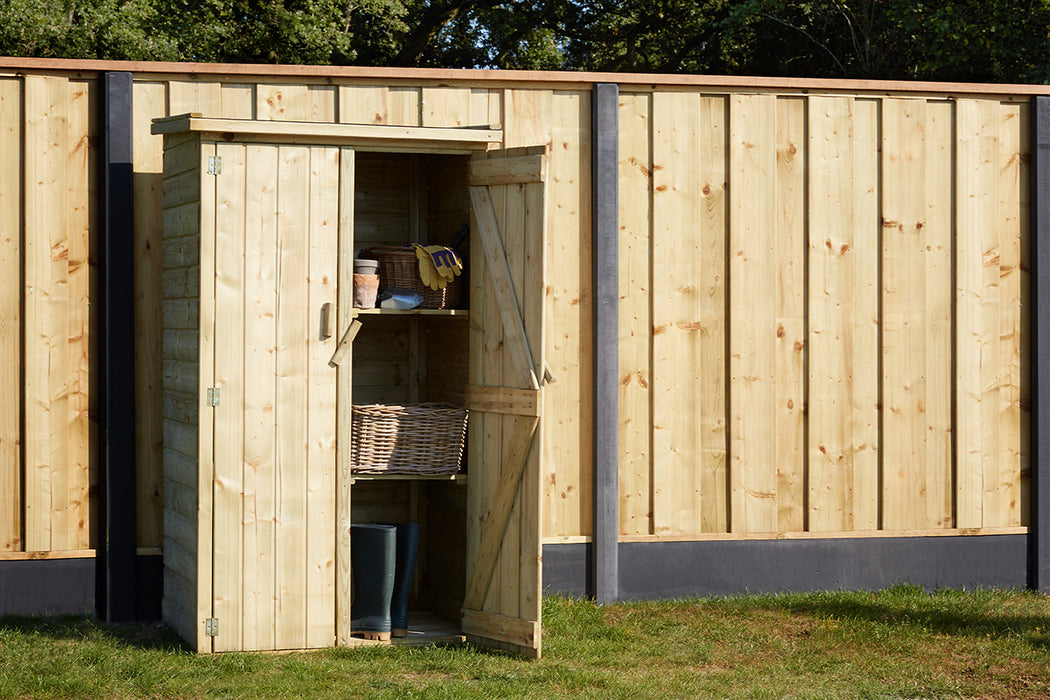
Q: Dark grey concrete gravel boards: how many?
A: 3